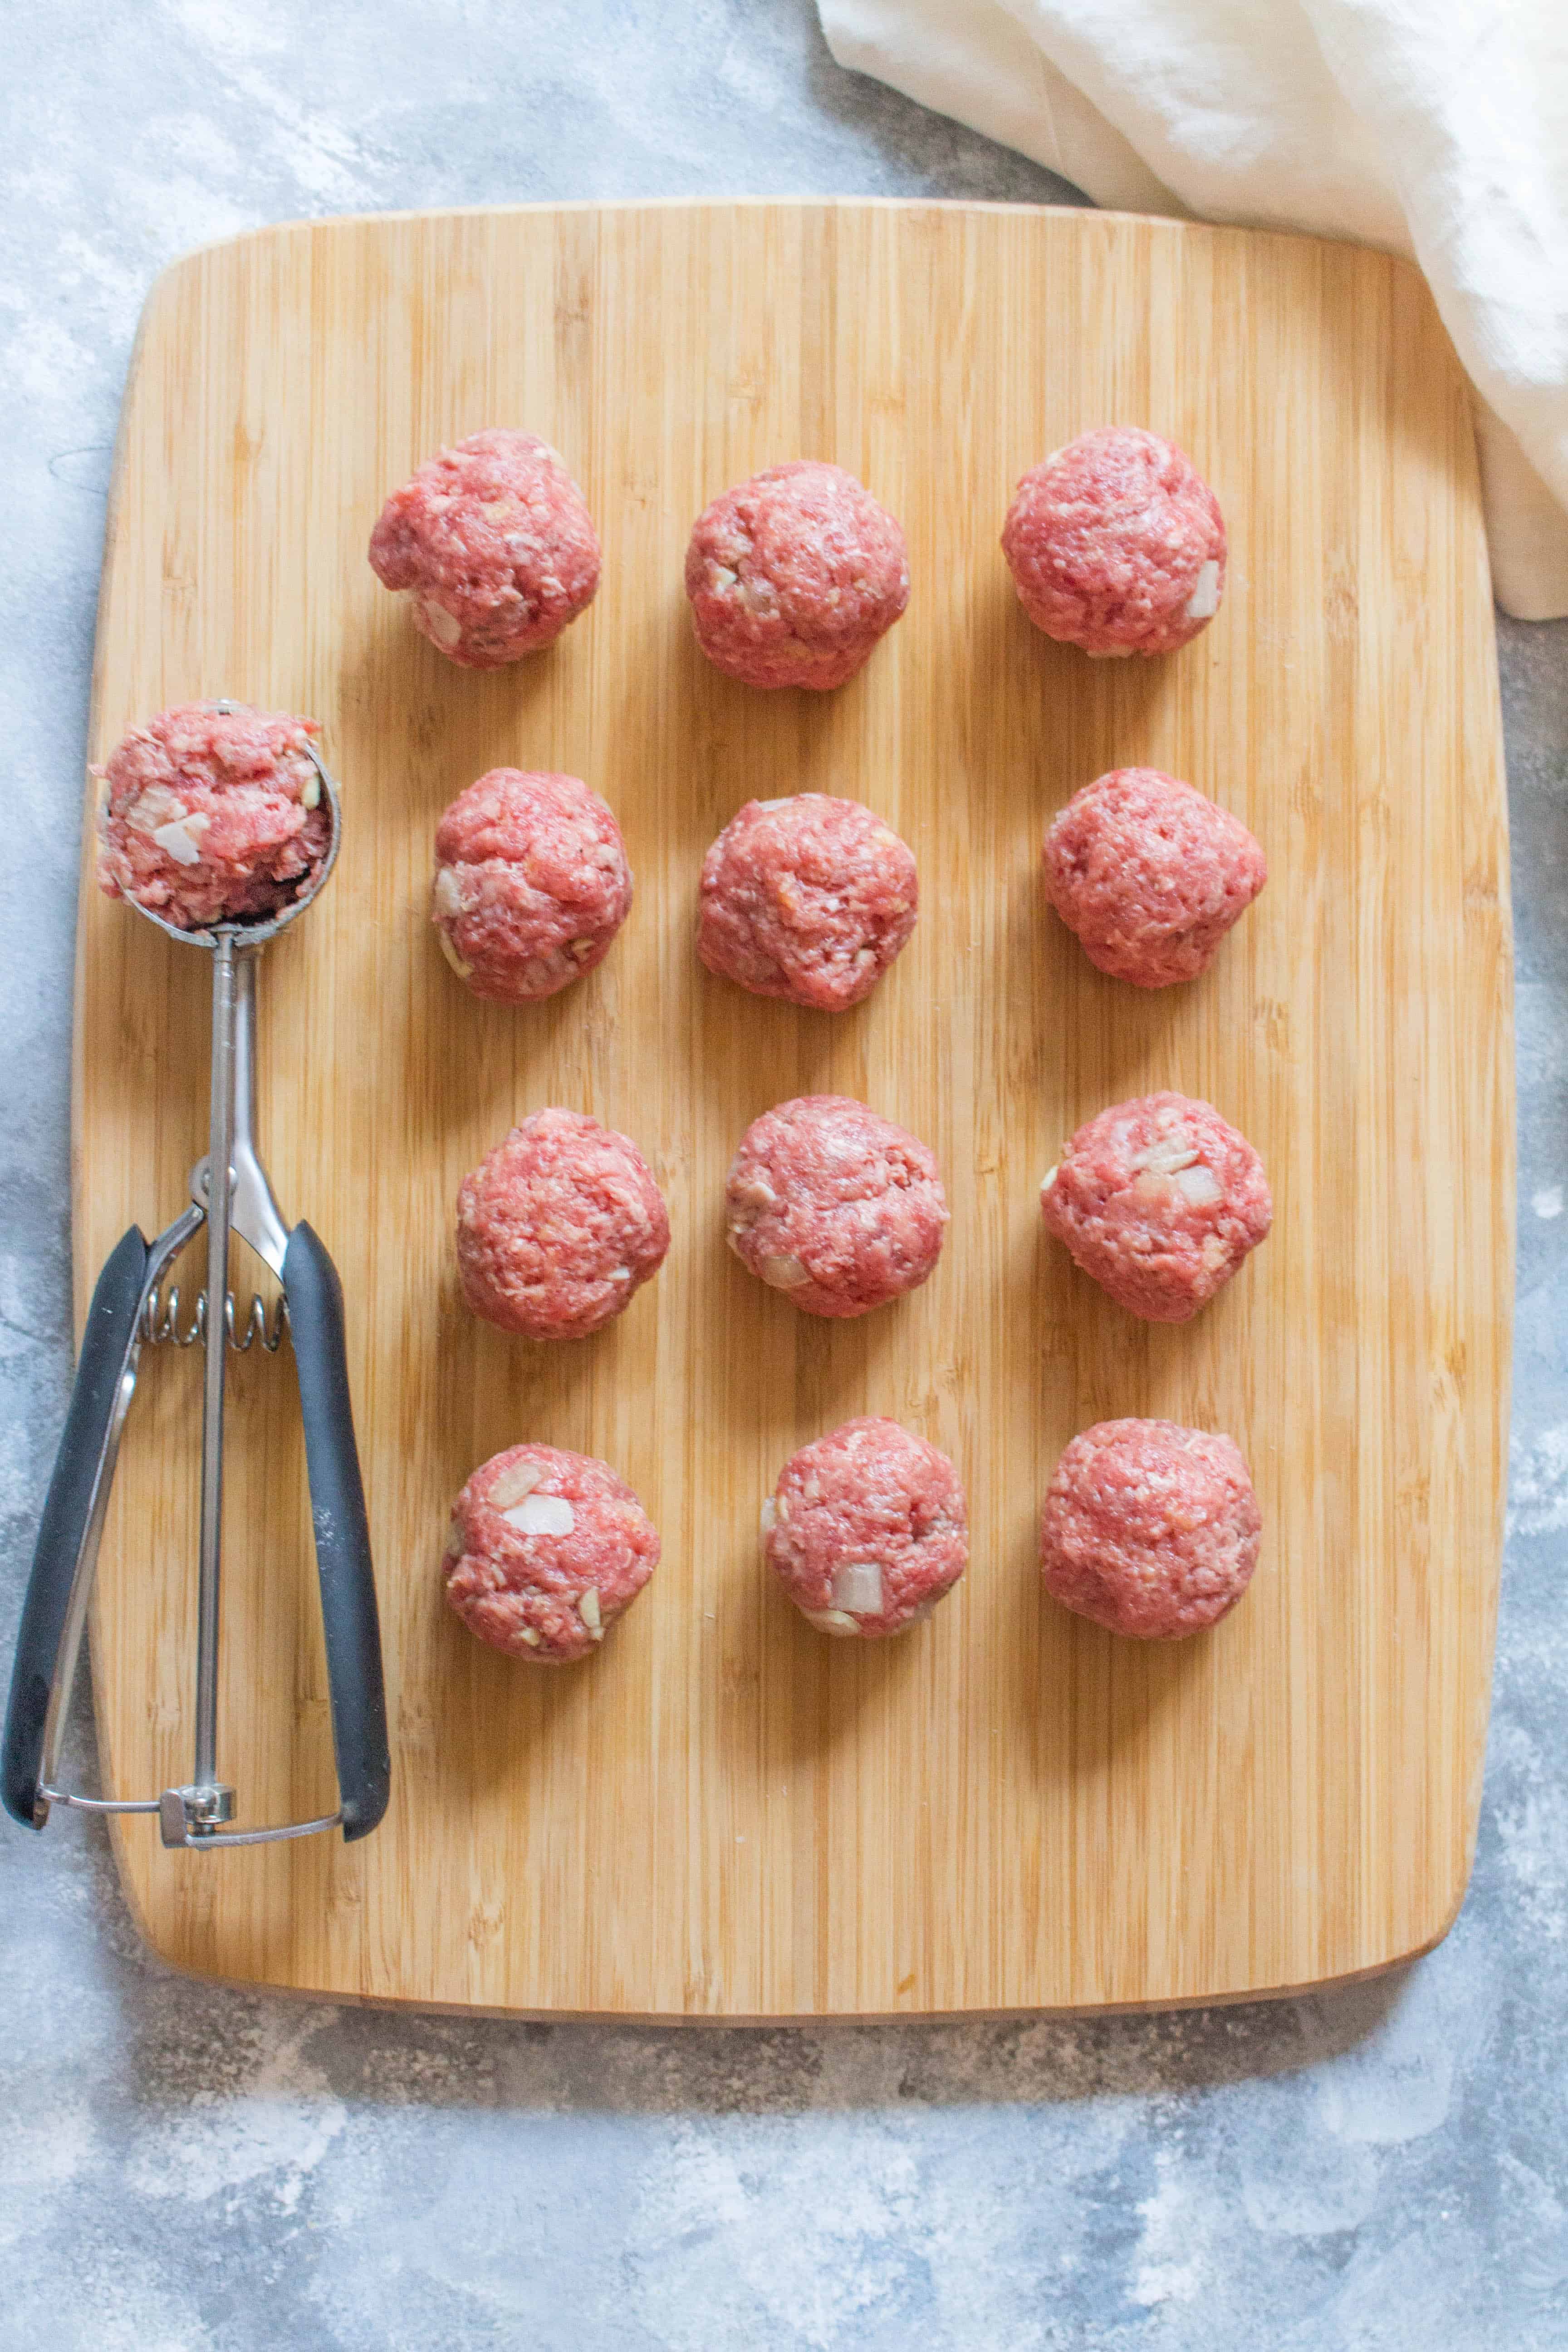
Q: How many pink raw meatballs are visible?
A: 13